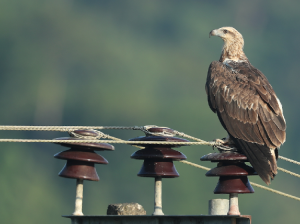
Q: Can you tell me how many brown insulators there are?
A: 3